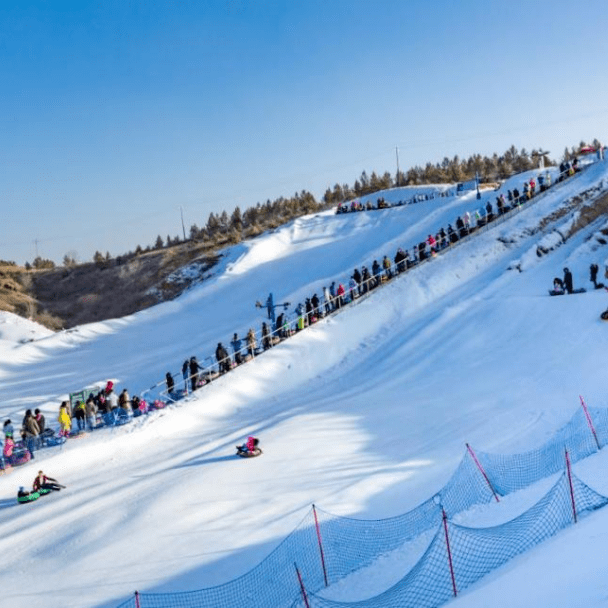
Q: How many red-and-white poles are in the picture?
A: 7